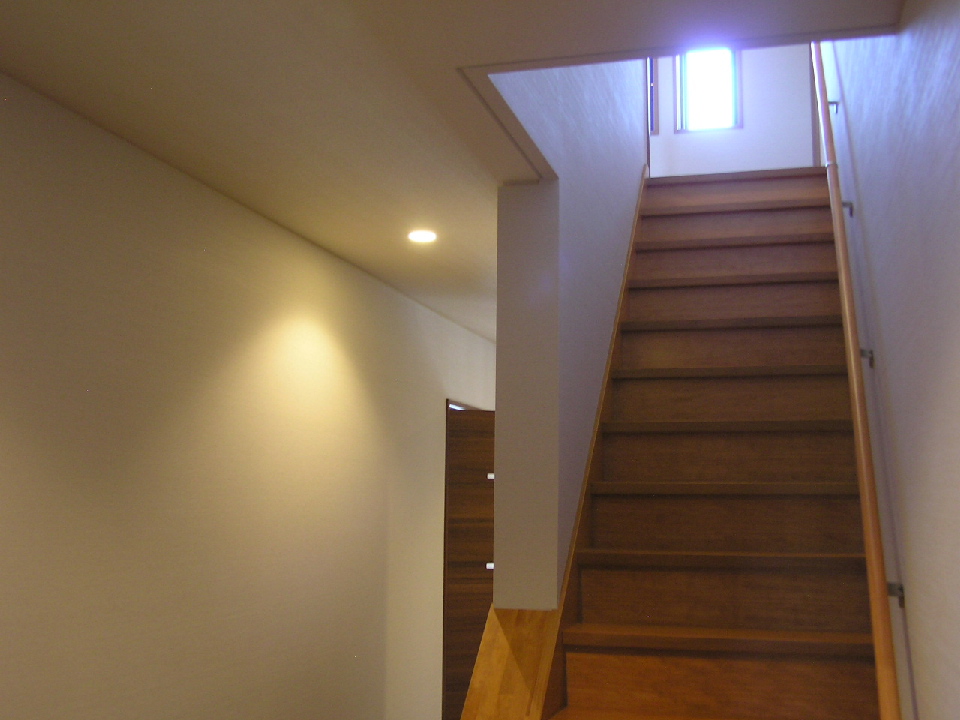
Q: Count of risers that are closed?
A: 10